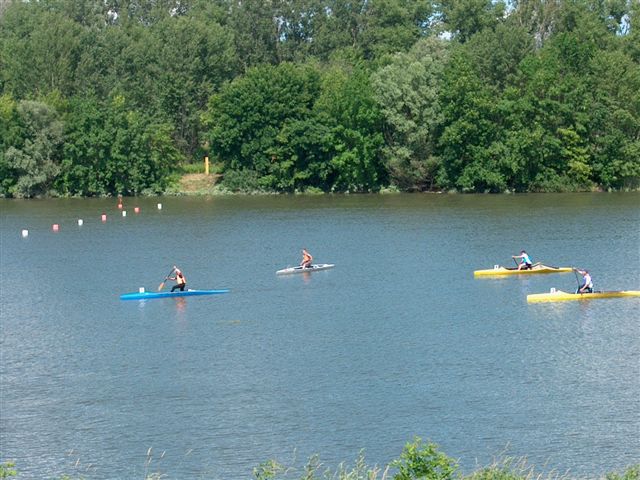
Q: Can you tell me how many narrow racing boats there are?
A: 4